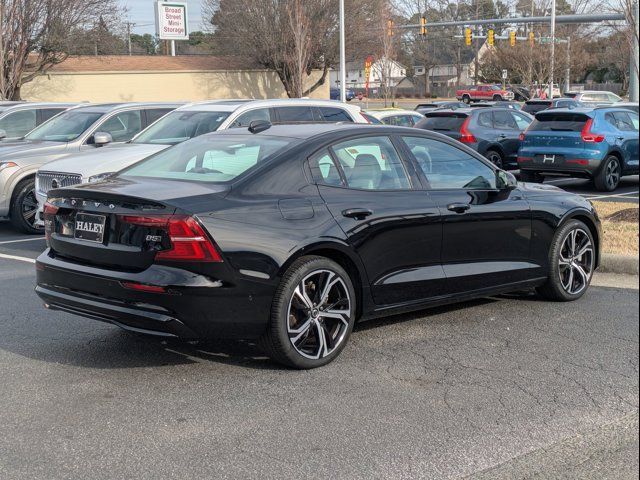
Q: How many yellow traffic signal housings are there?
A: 6